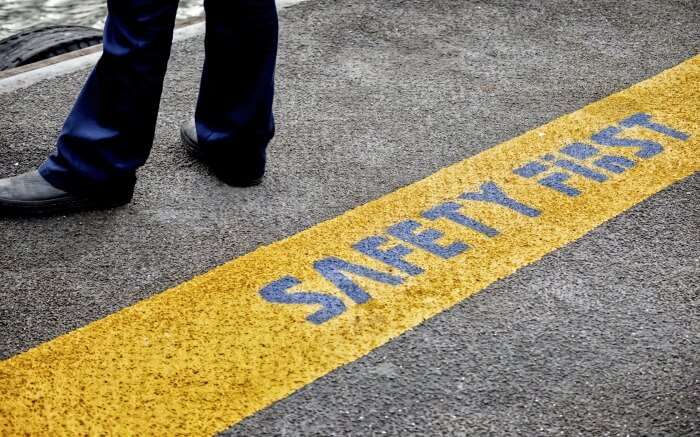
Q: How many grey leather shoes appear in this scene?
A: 2